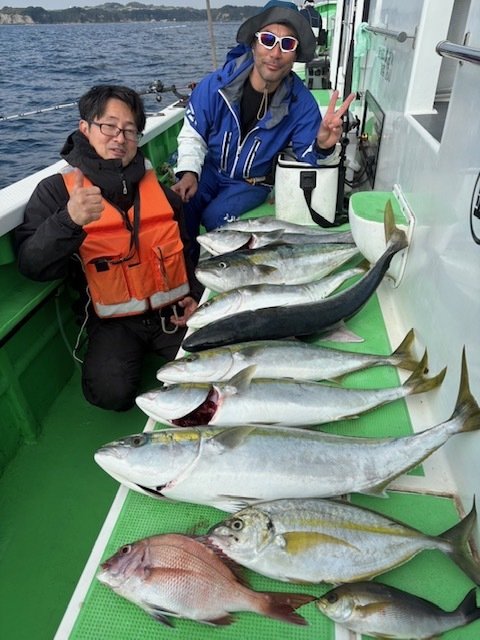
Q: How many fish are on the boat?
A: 11